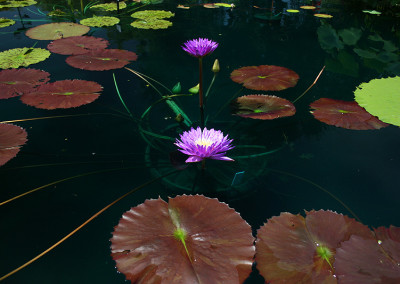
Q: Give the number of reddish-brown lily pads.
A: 11